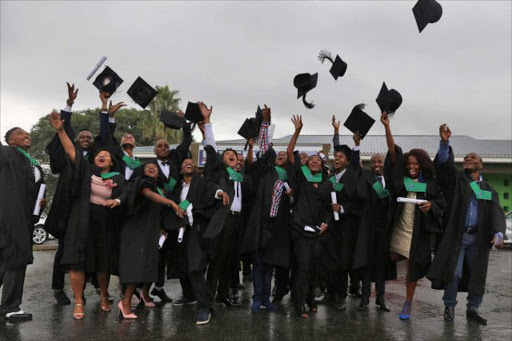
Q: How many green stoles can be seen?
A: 13